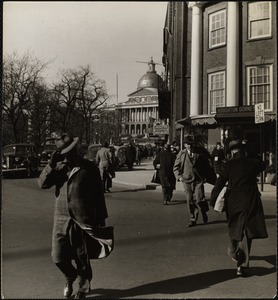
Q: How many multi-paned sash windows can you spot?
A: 4